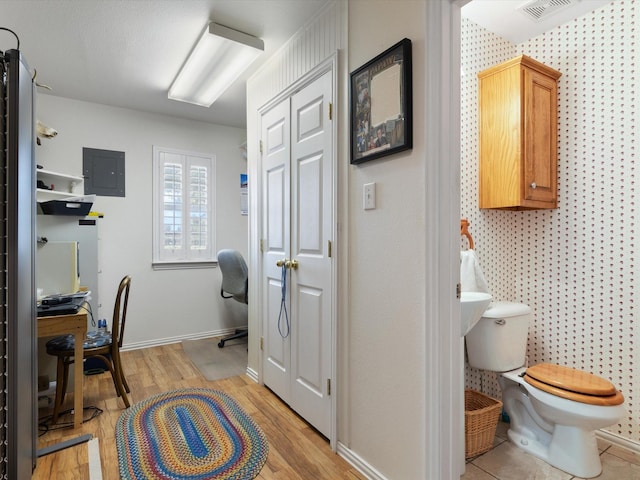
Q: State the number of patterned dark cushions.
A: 1